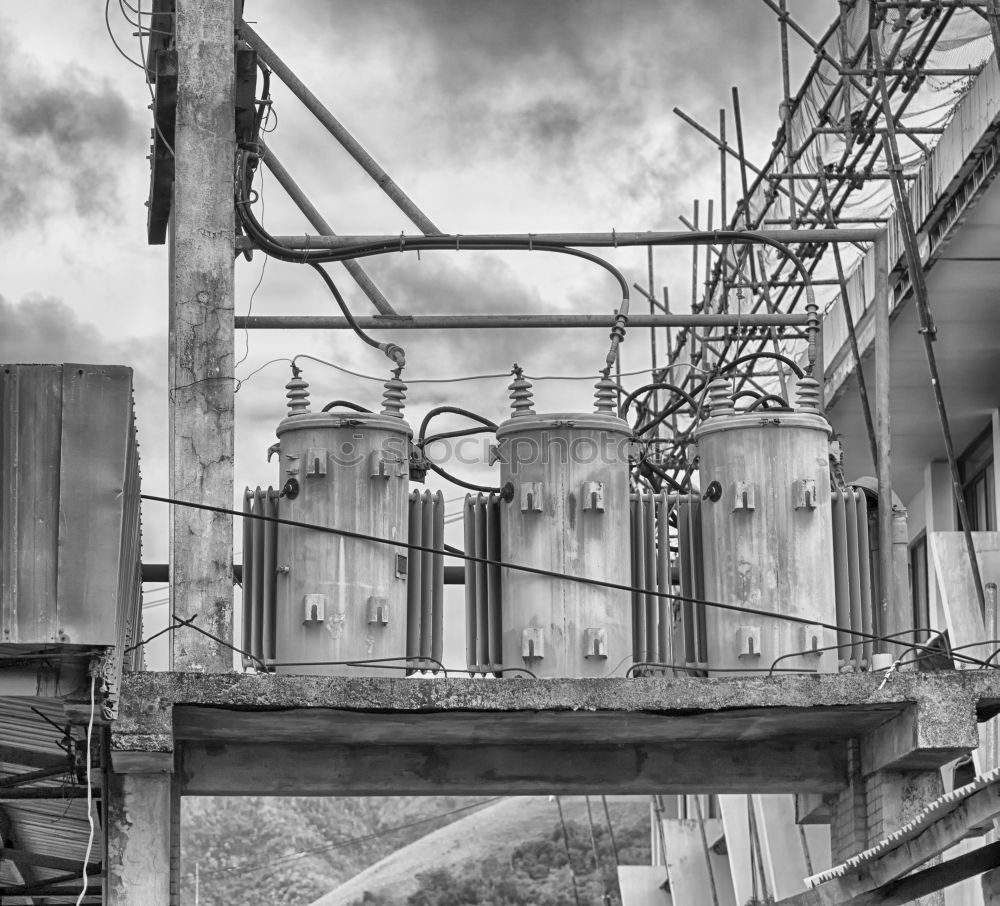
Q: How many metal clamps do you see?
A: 12